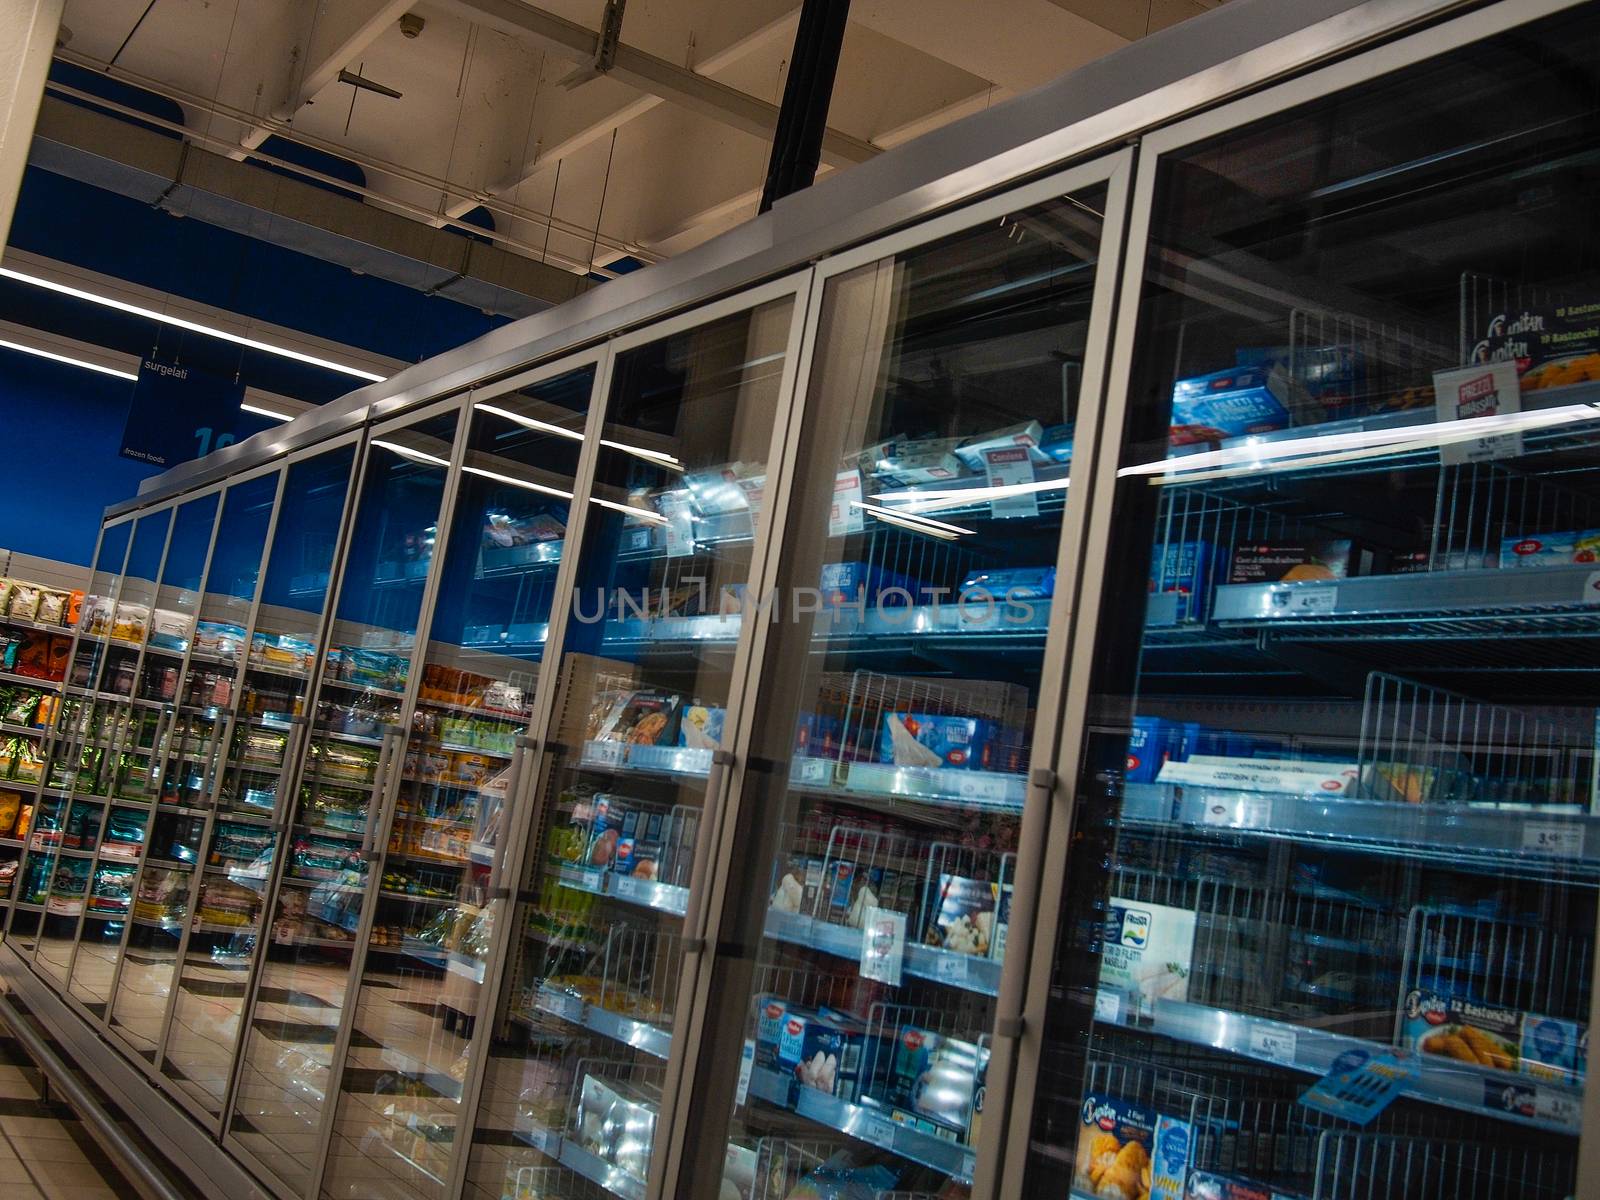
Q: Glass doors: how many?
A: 10